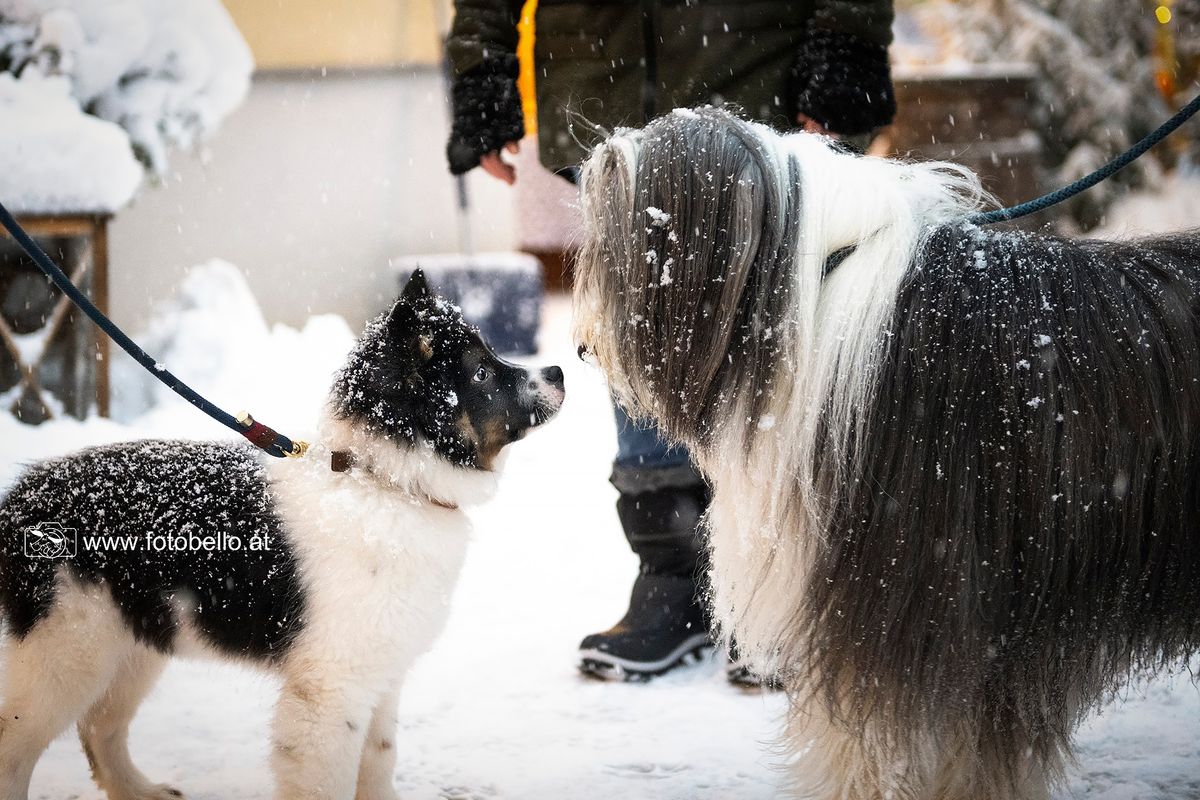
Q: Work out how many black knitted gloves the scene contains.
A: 2